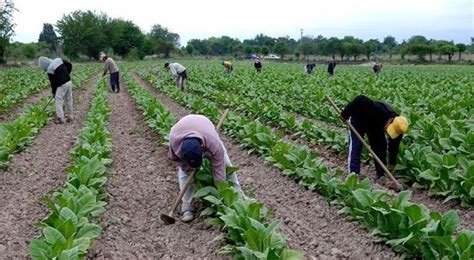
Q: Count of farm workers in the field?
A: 10